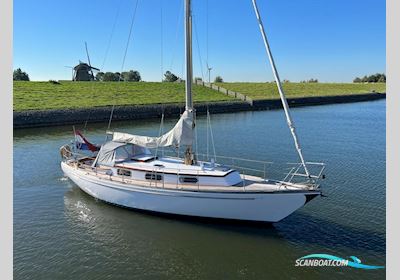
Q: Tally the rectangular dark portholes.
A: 3